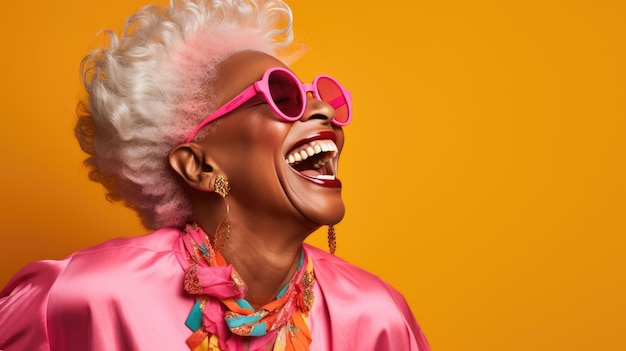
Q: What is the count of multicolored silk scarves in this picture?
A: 1